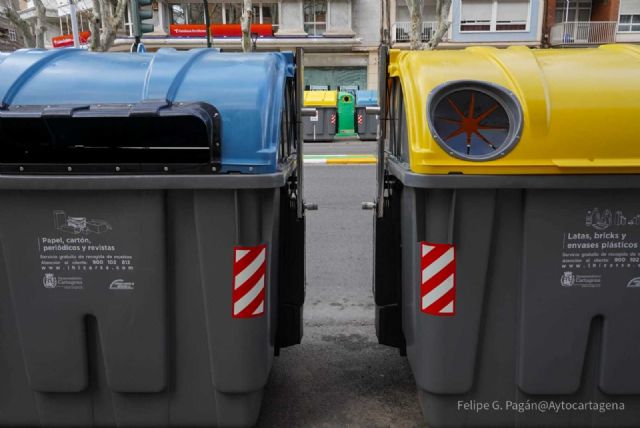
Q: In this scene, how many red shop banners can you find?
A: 2